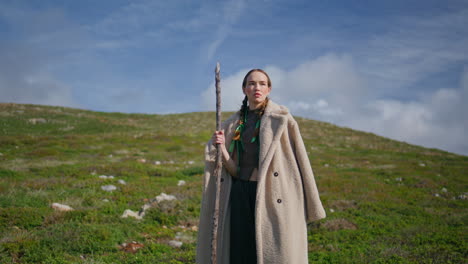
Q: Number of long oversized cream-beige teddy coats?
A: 1